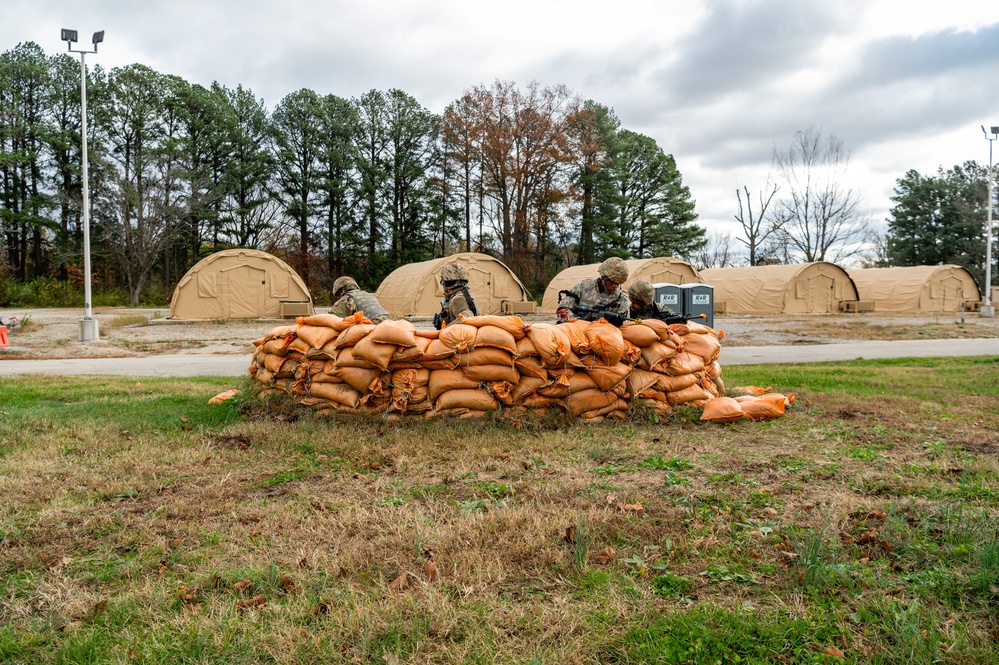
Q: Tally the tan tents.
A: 5